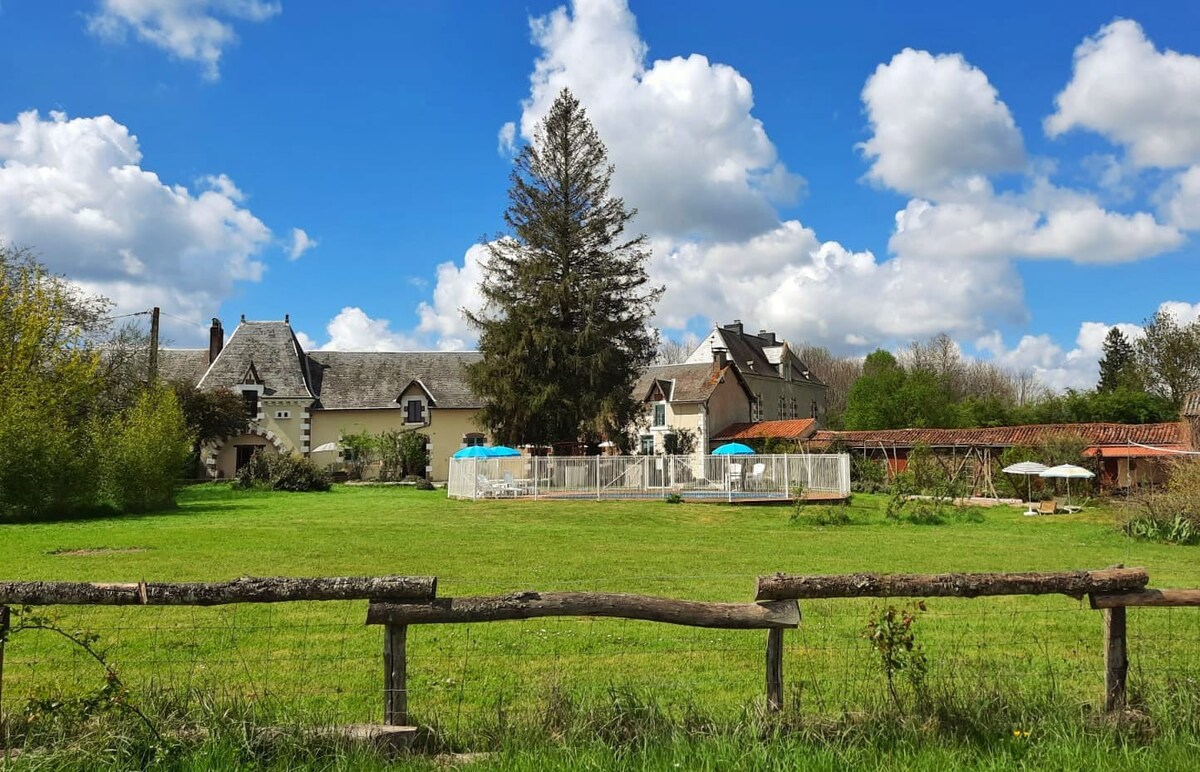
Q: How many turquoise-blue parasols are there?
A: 3